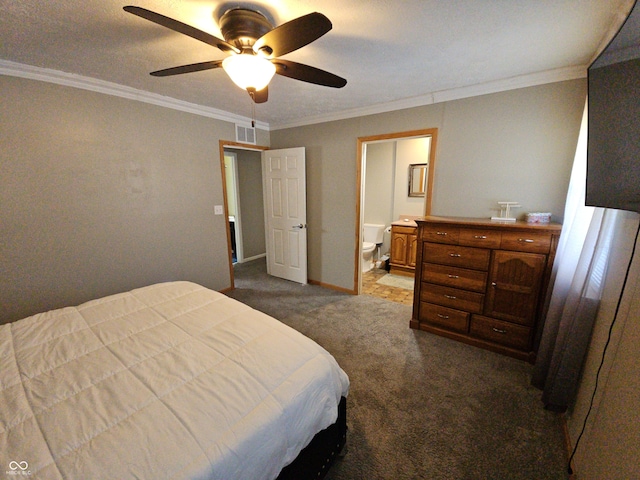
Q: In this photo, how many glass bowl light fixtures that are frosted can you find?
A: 1